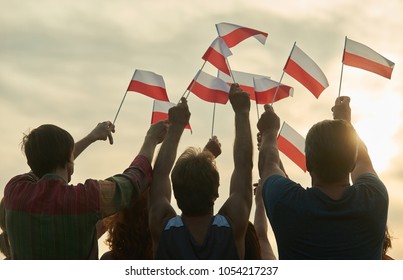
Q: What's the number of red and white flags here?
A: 10